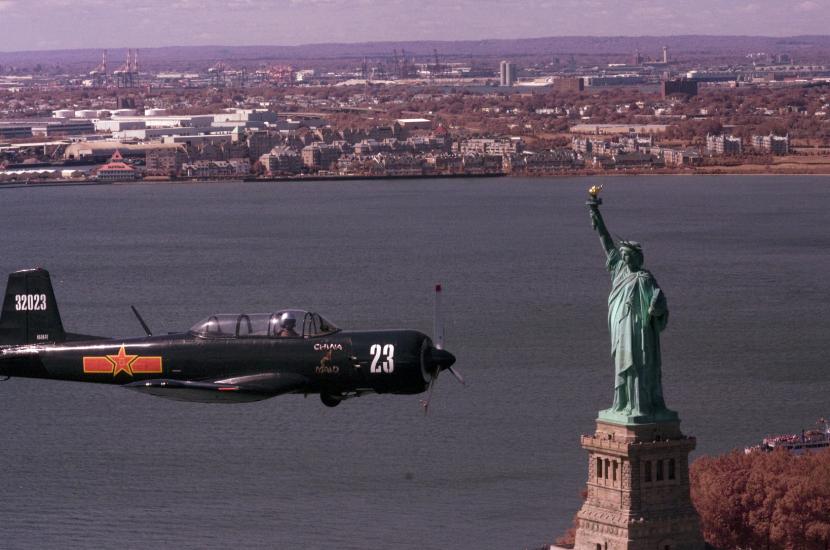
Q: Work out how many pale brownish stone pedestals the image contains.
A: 1